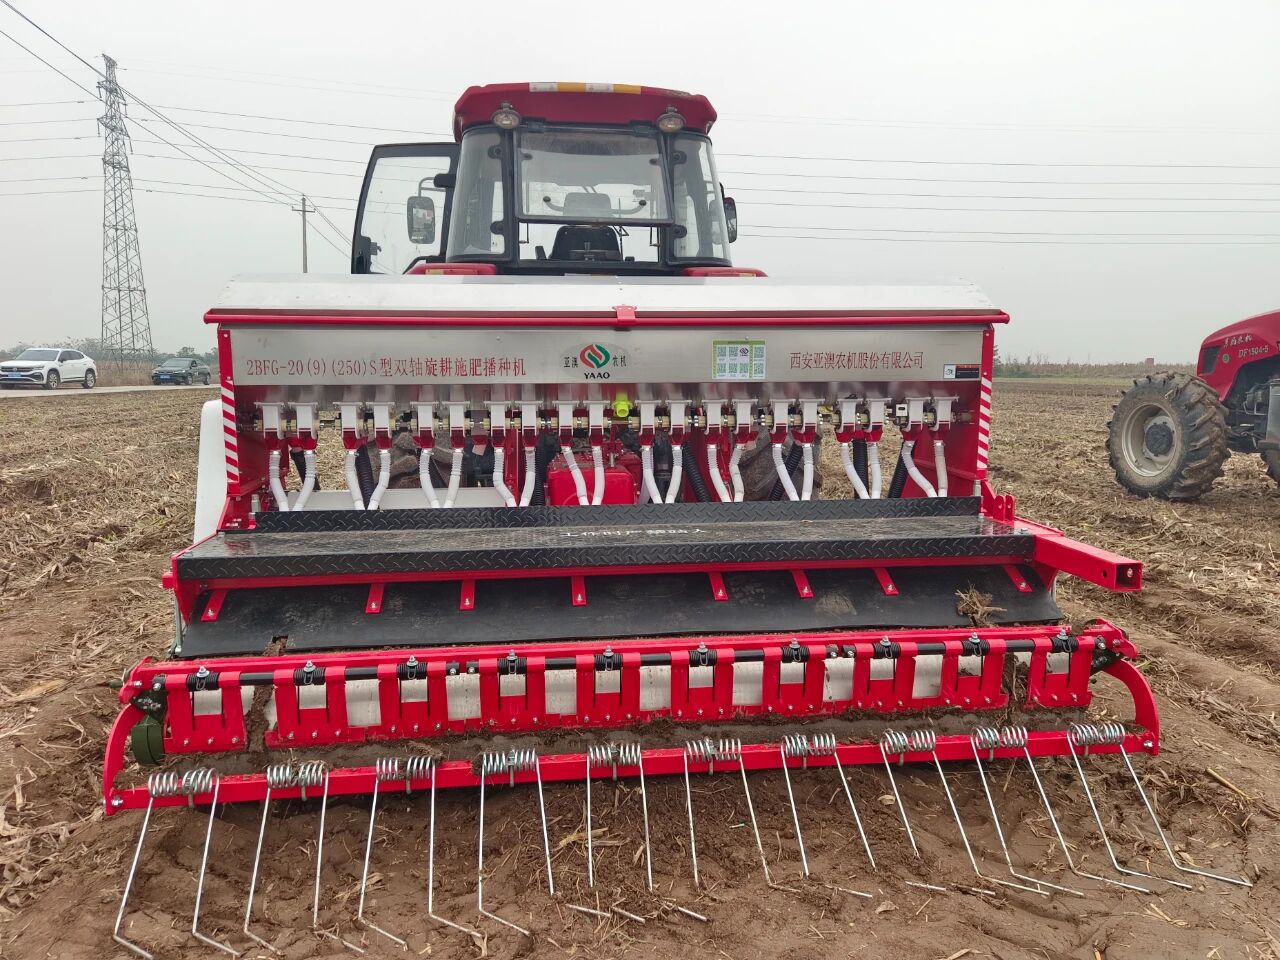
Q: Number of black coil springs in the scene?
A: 10